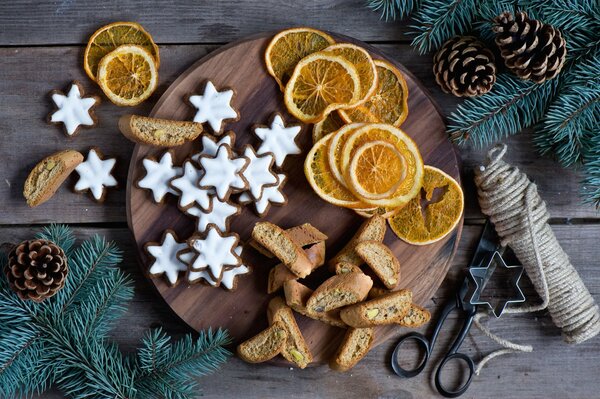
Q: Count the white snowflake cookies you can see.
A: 15